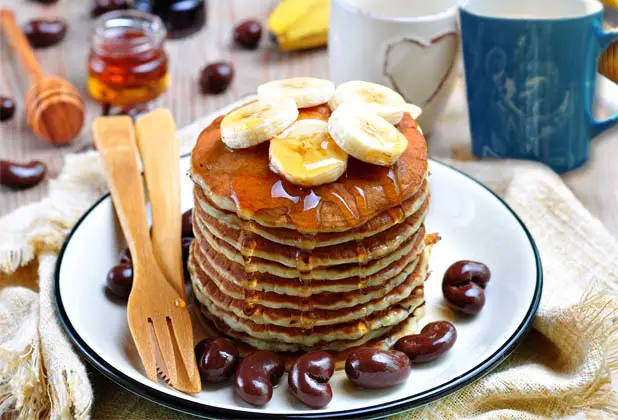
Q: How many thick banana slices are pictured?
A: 5